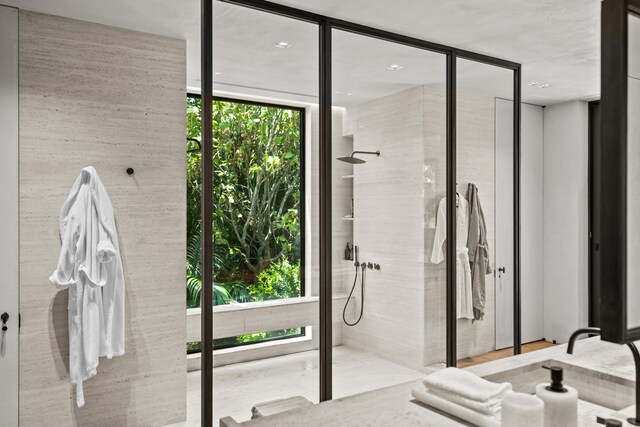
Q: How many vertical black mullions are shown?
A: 4